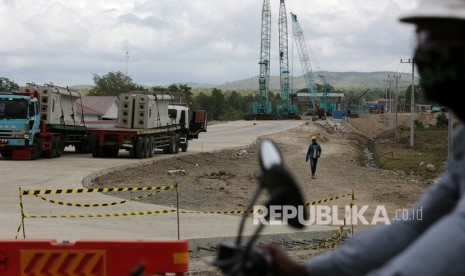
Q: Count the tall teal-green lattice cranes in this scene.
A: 3